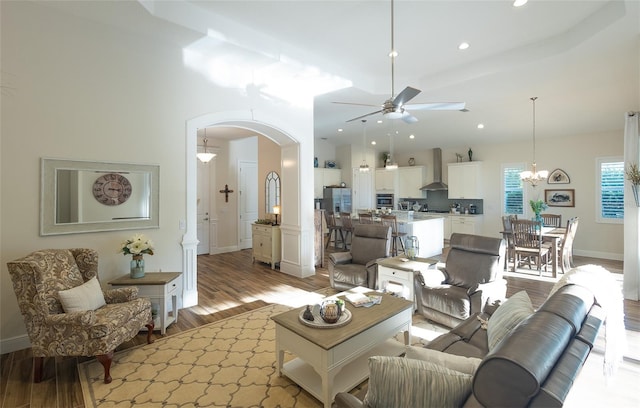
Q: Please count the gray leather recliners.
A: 2